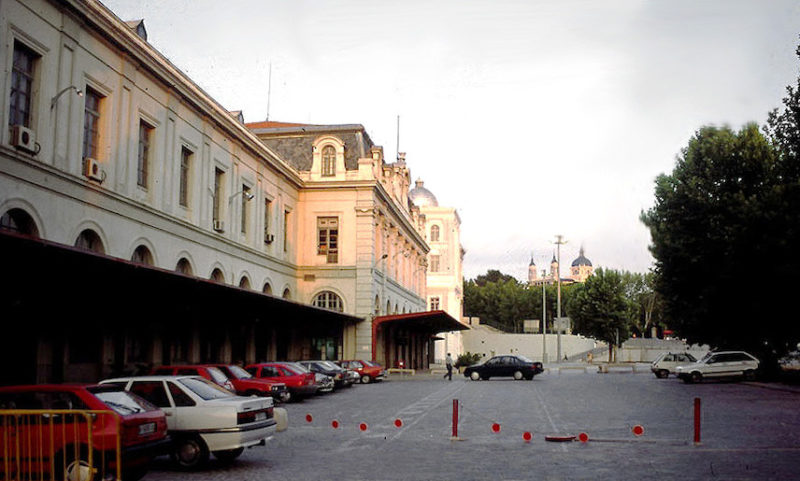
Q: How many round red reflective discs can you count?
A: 8